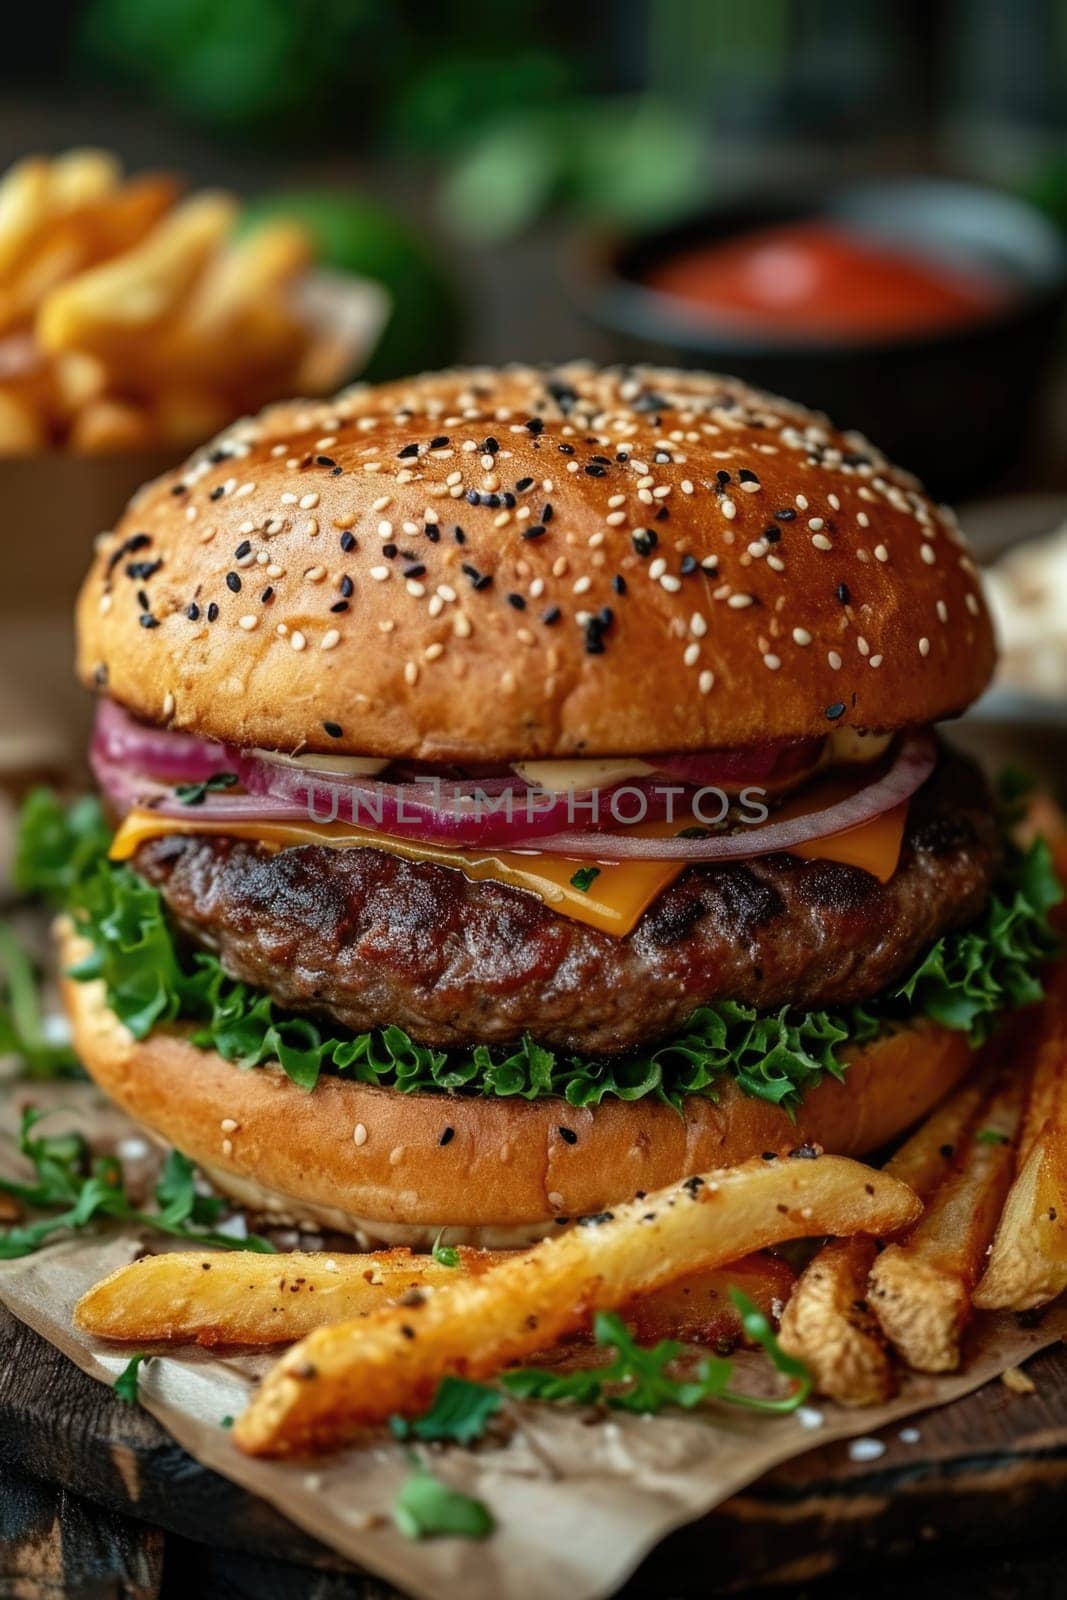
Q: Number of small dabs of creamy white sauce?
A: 3